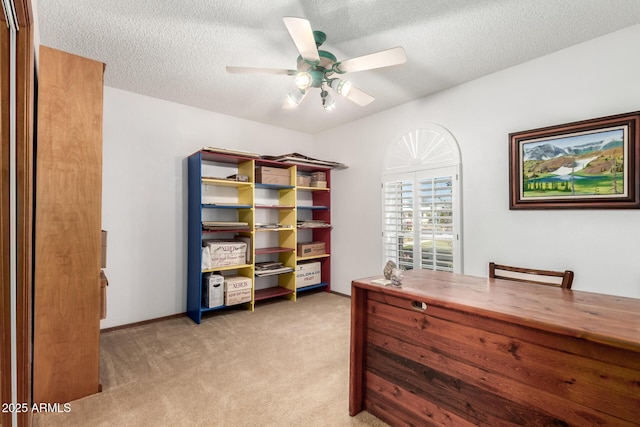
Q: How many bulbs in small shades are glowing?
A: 4